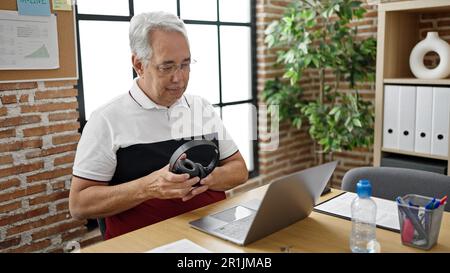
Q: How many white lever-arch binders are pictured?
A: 4